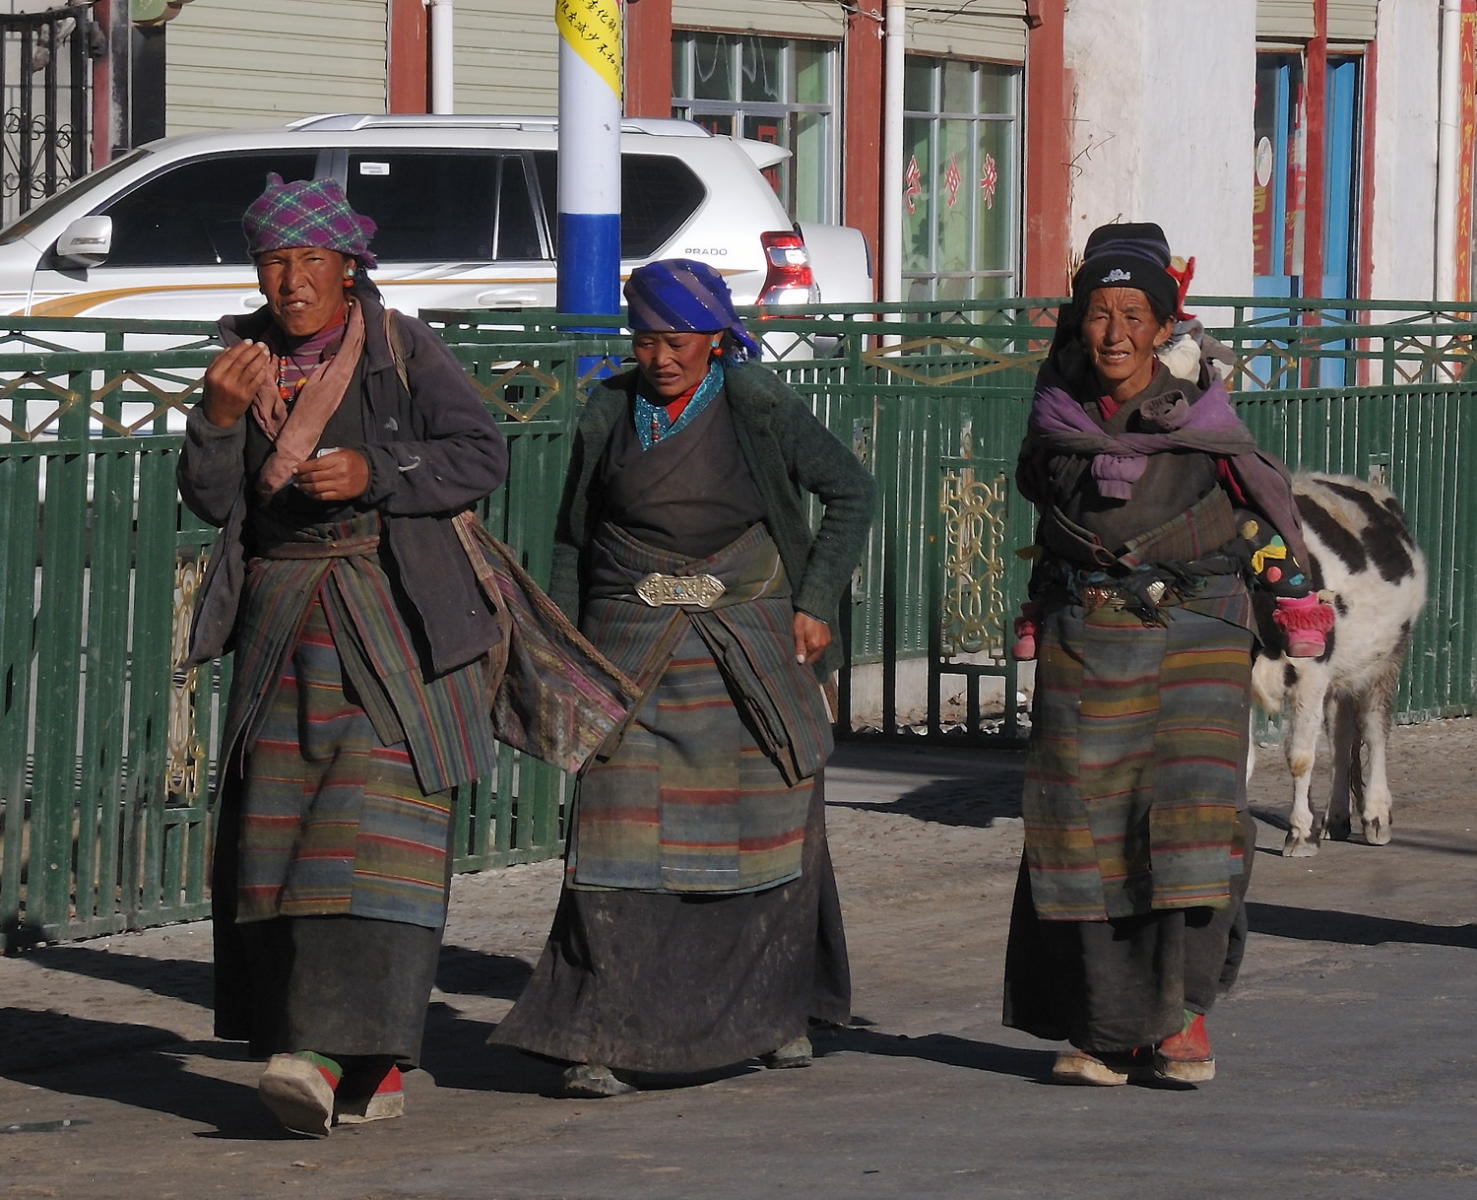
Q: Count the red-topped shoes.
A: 4